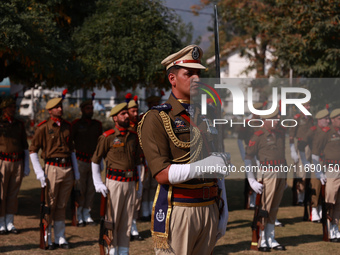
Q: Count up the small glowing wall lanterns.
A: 0